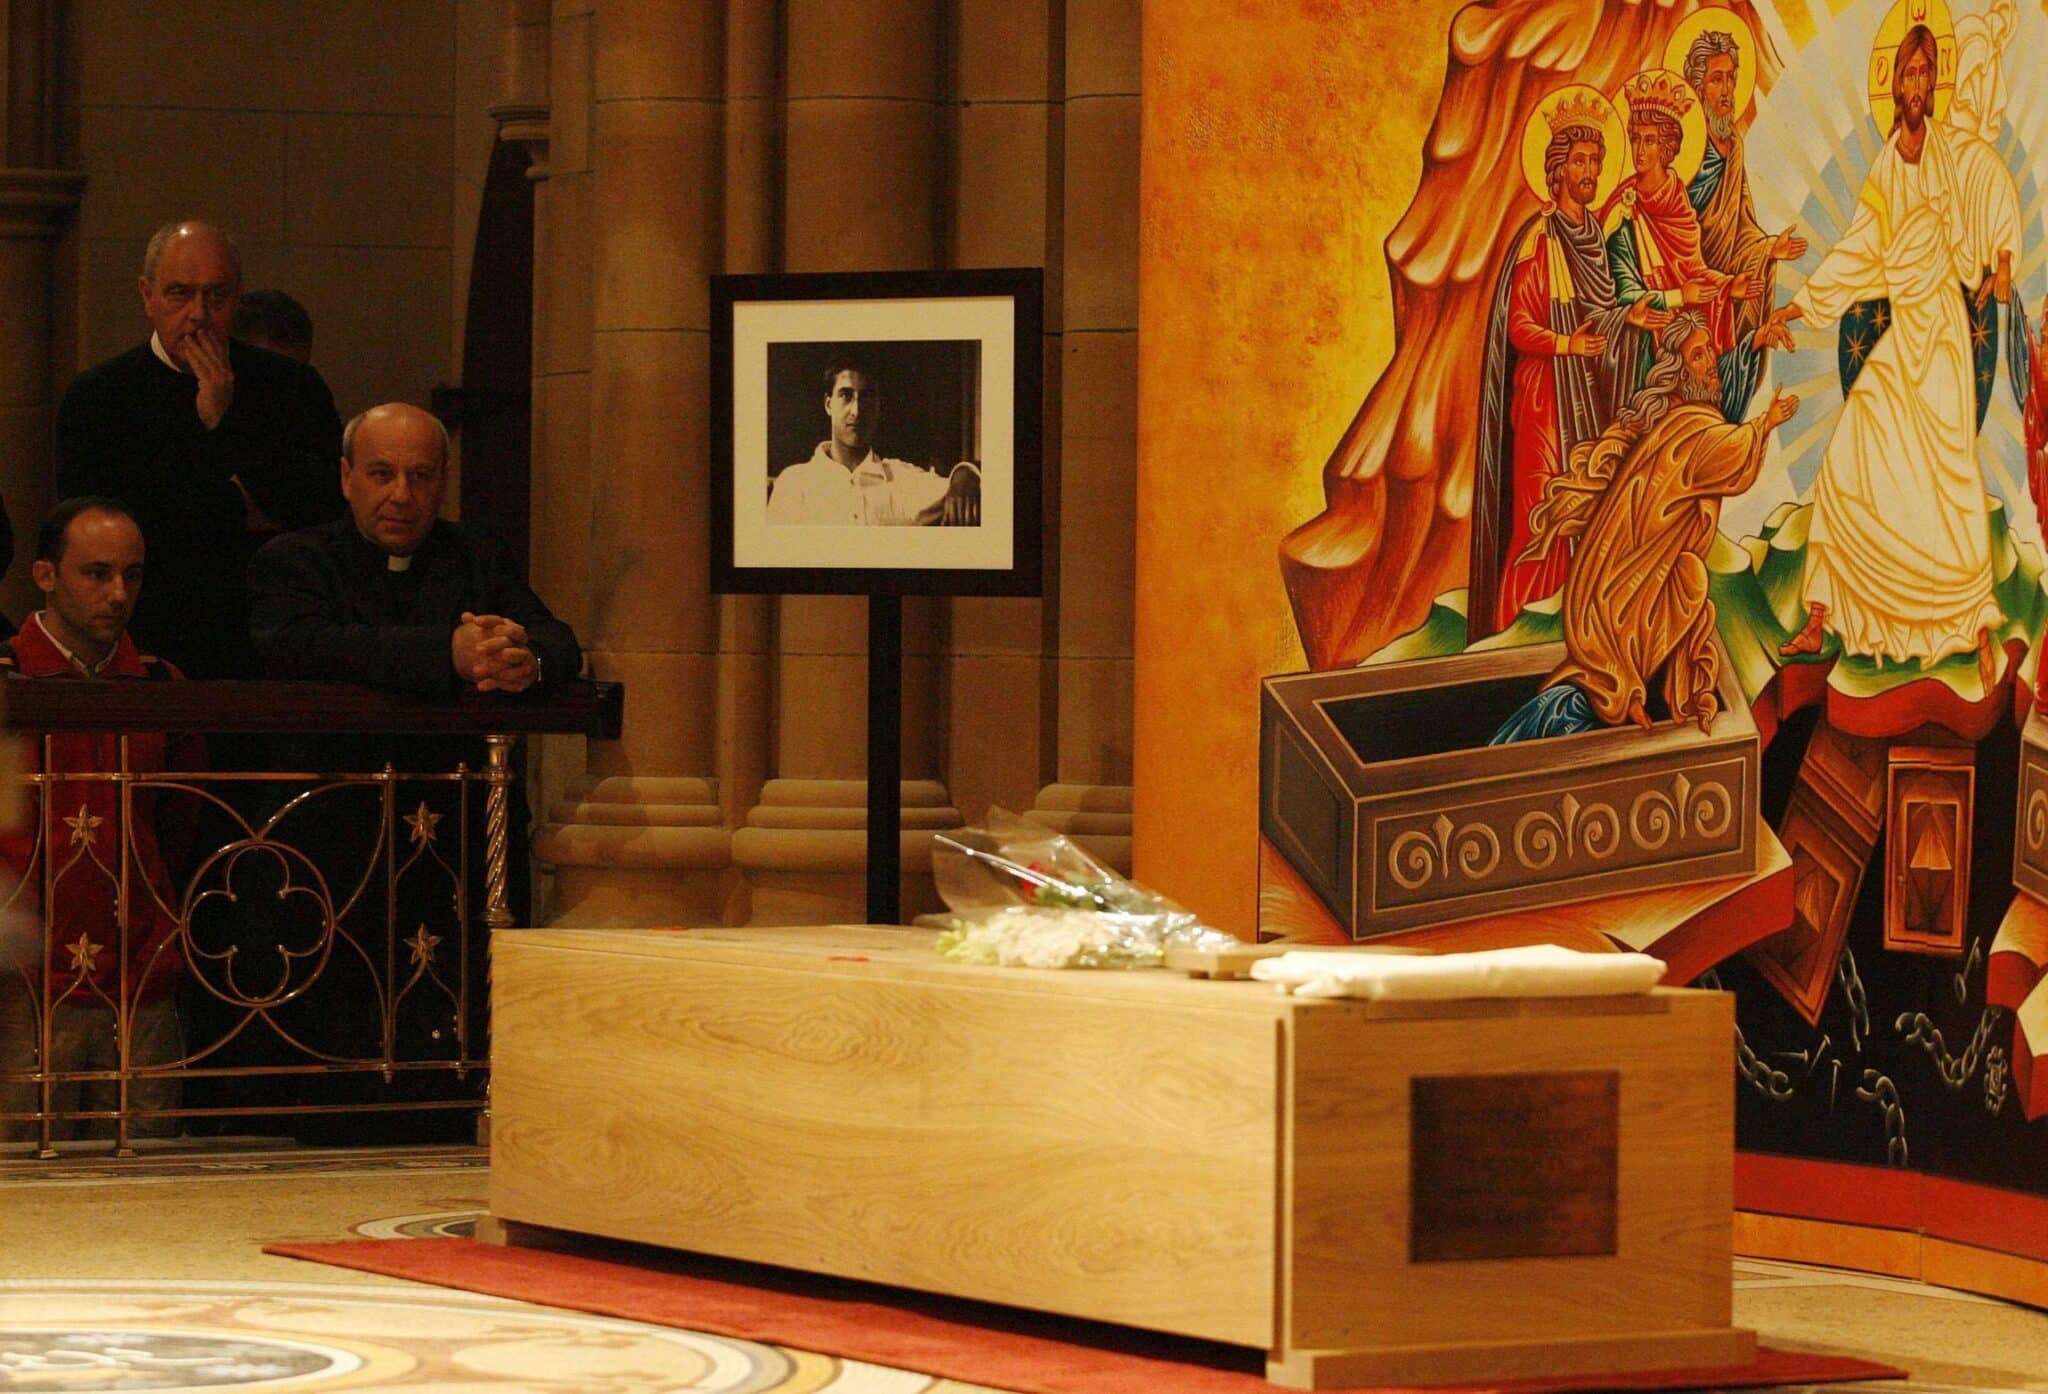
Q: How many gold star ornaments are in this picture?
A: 4